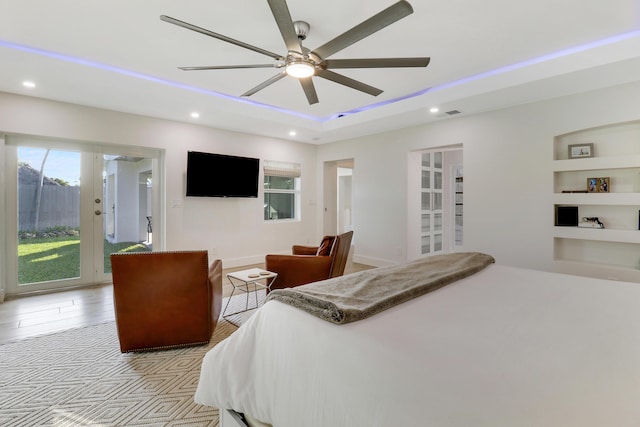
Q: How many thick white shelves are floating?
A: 3